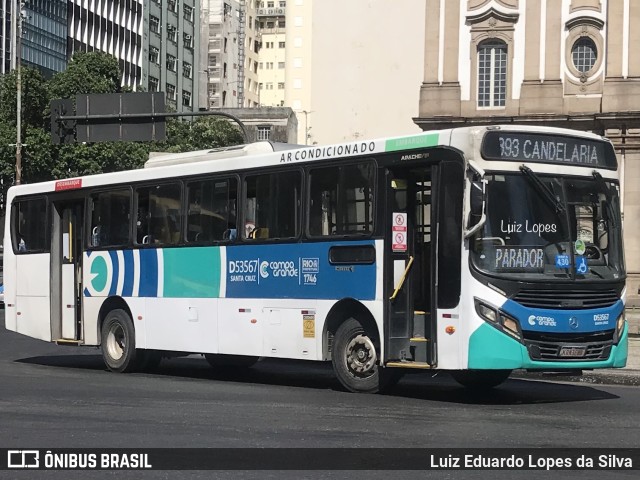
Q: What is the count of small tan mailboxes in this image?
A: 0